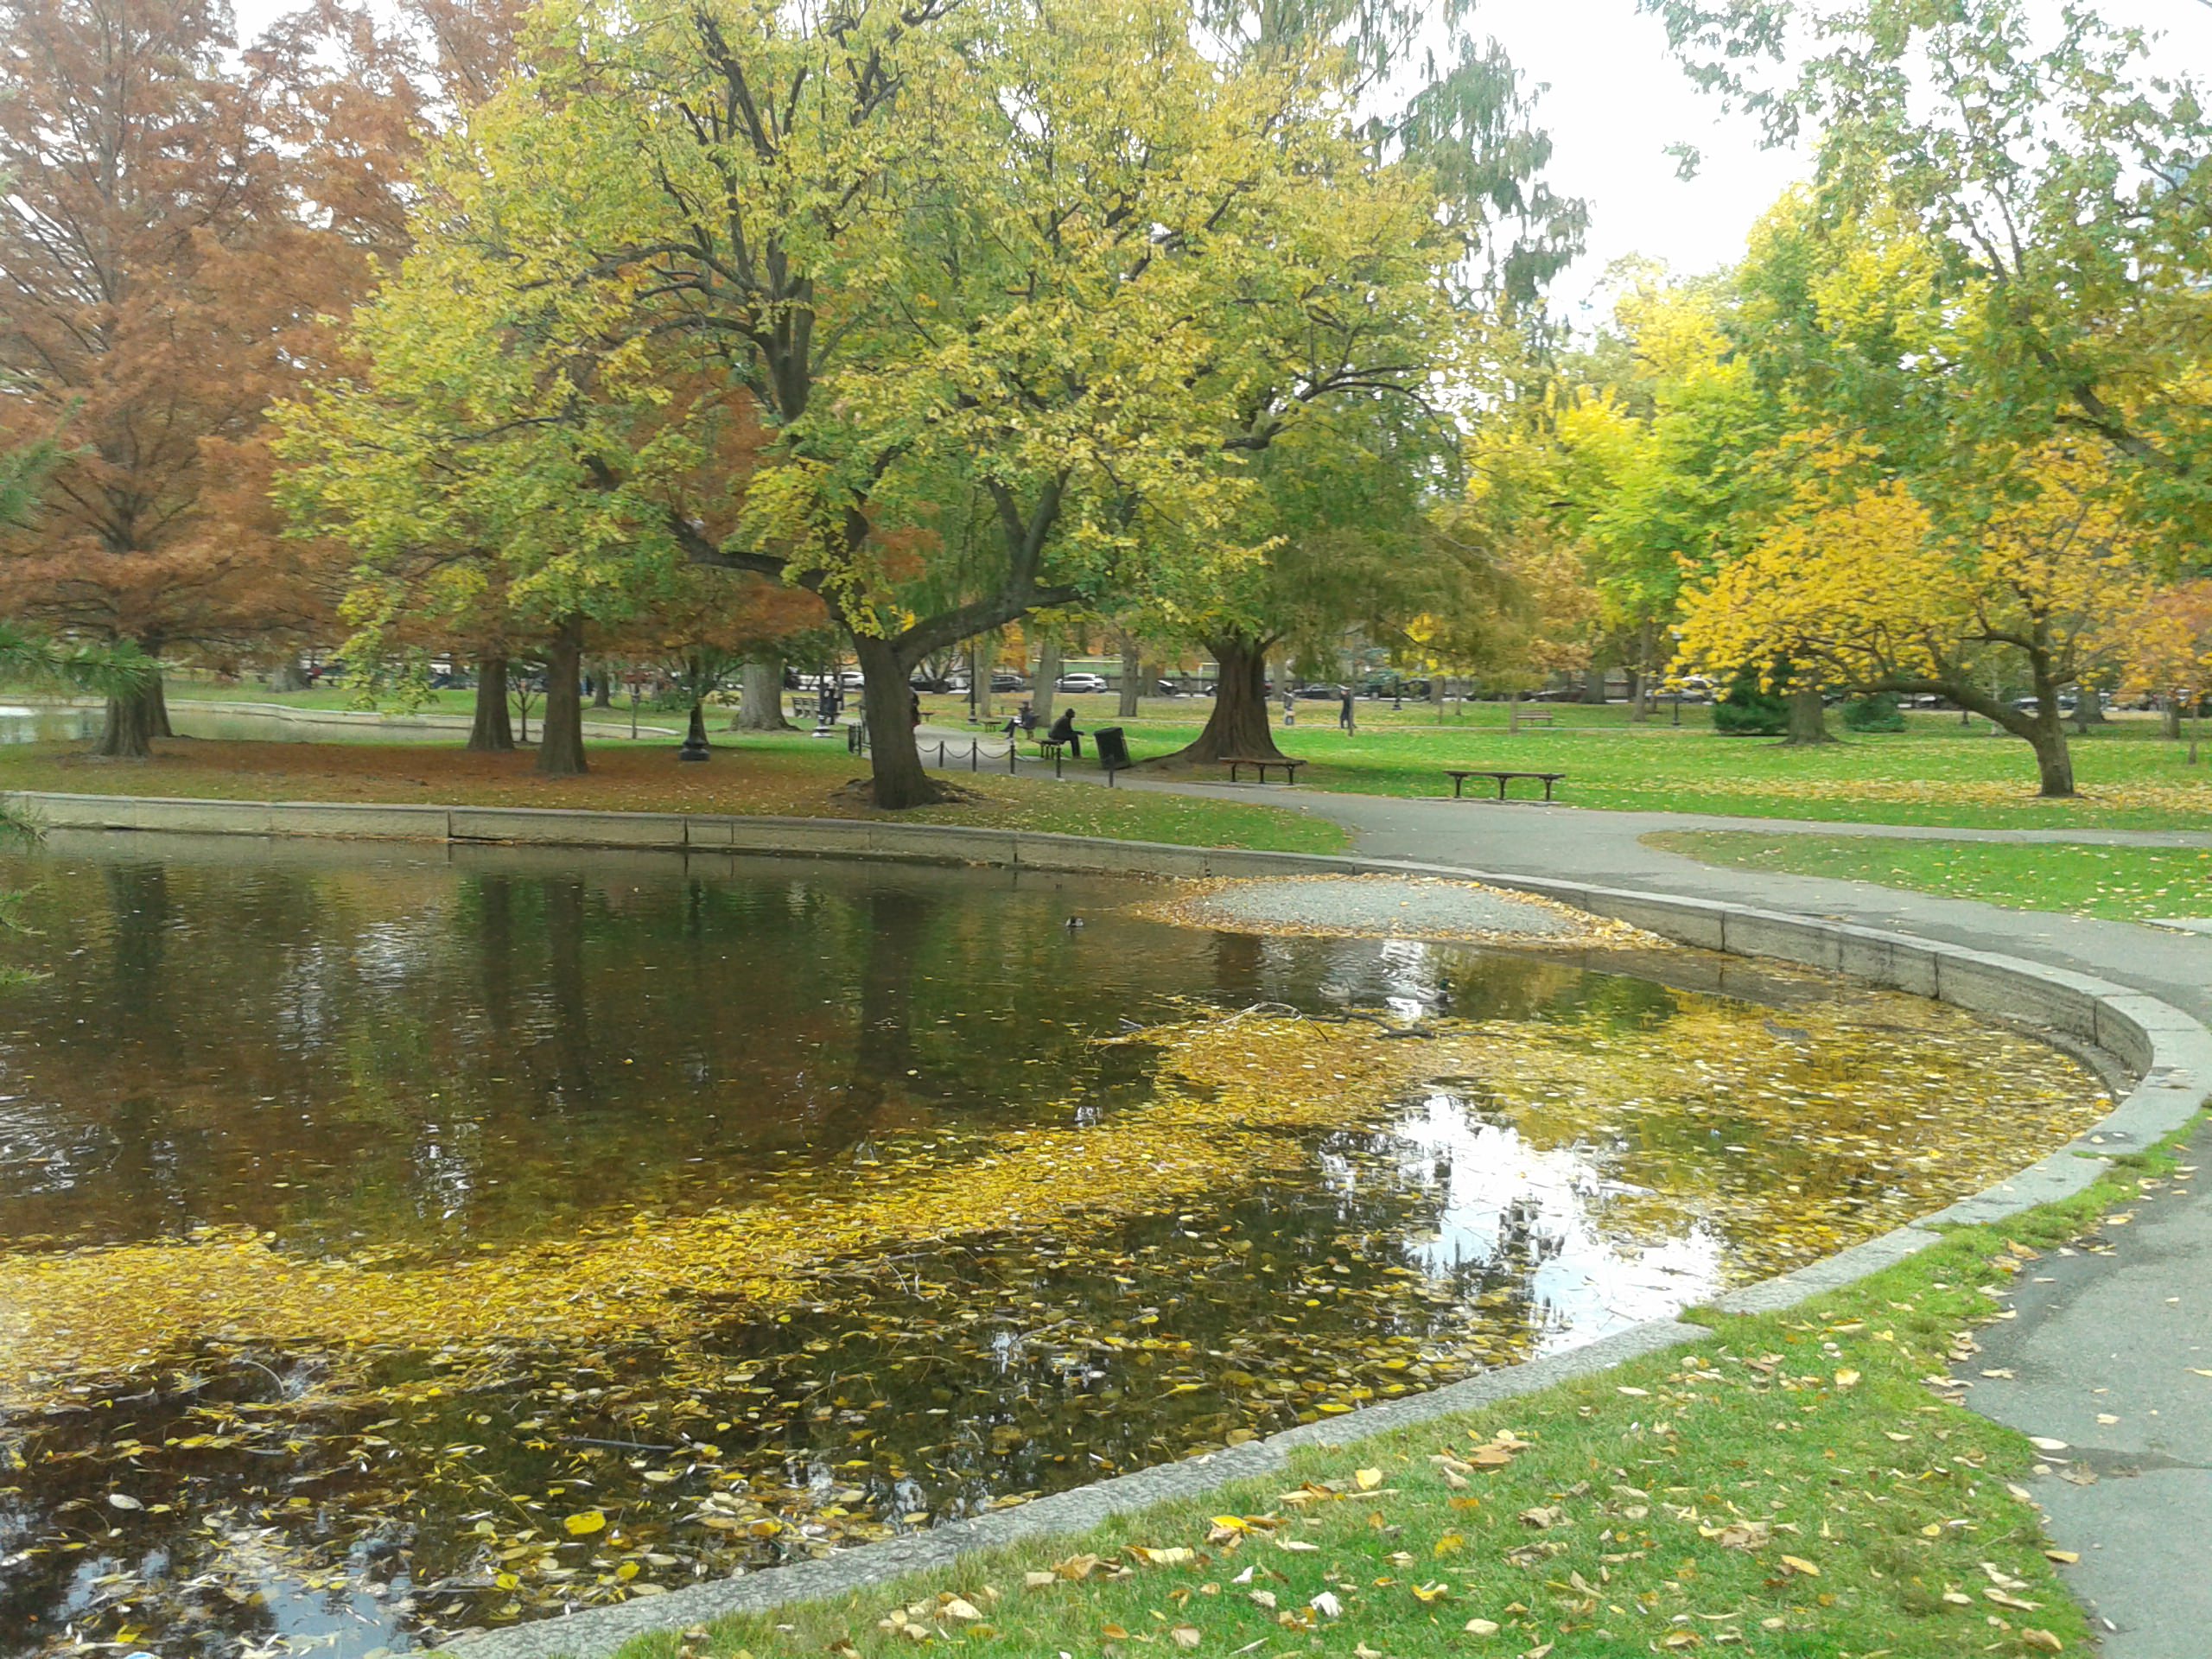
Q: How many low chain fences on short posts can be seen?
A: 1